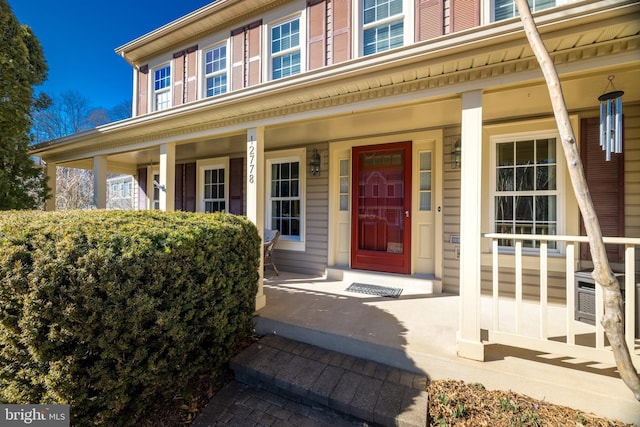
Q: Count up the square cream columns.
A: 5